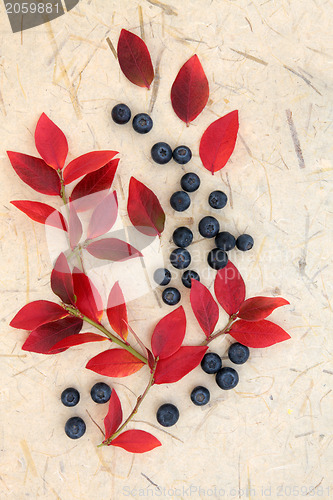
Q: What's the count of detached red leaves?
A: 4